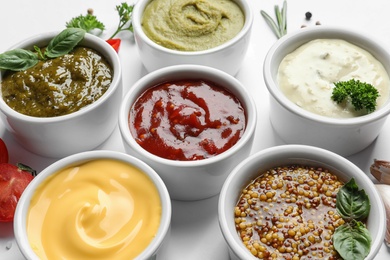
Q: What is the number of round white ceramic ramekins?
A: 6